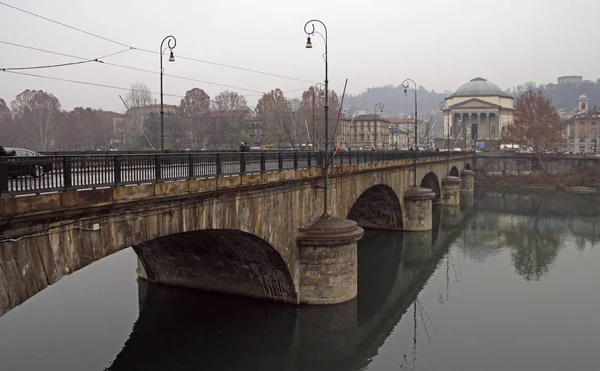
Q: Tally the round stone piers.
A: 4